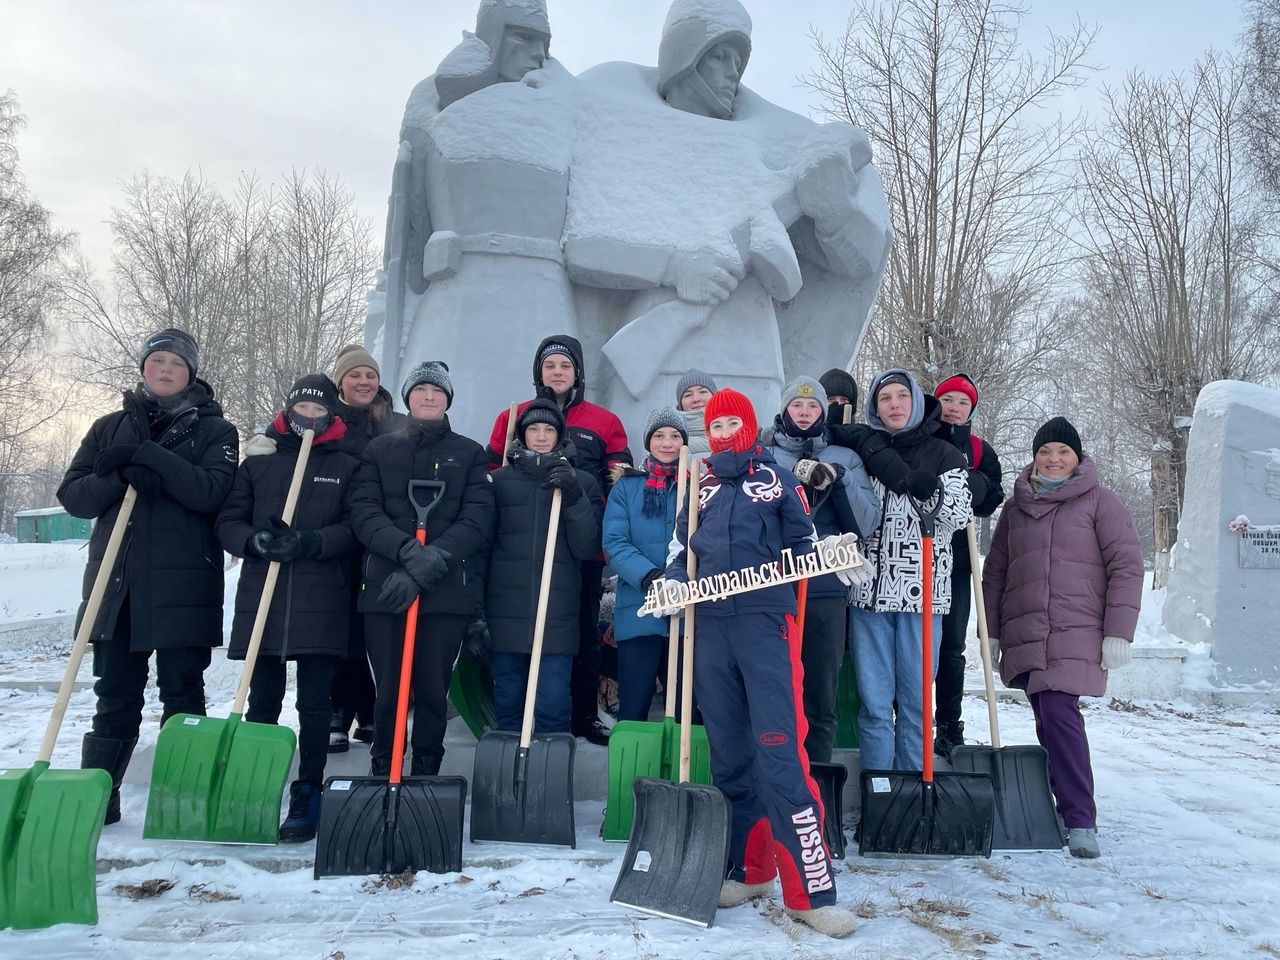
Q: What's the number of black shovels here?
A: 6